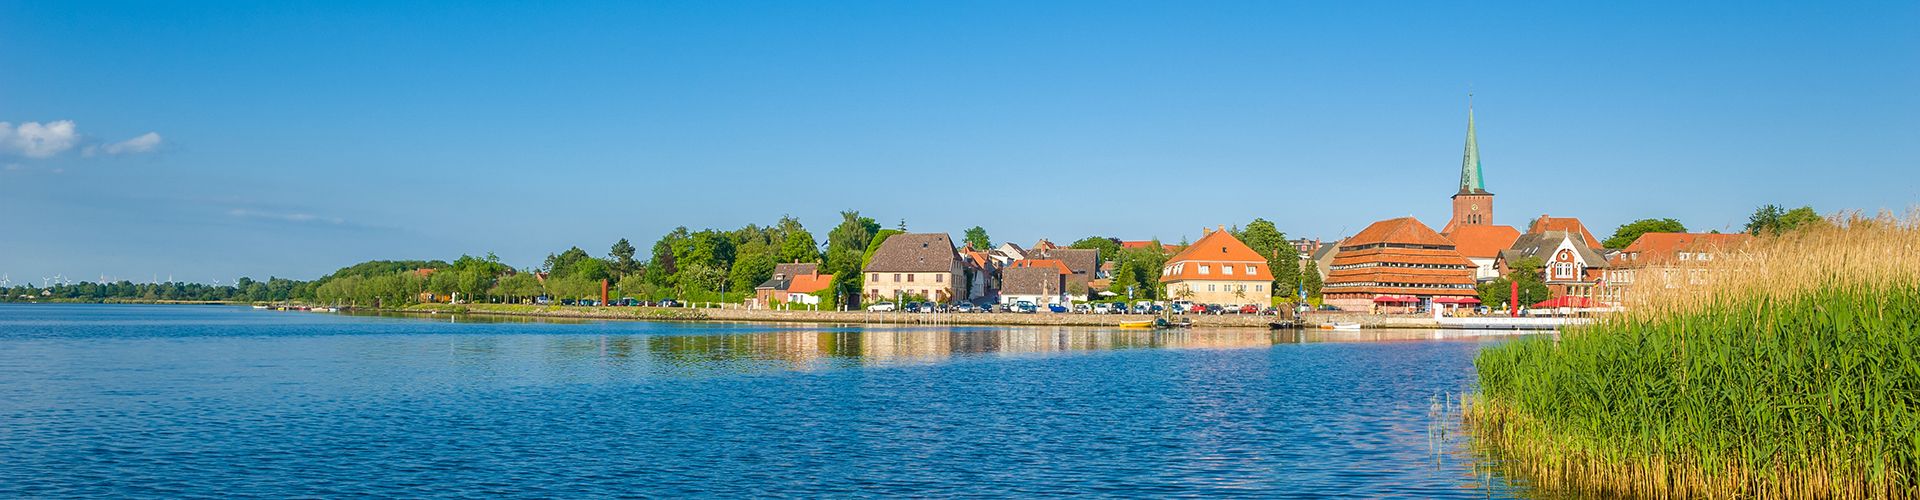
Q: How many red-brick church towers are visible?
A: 1